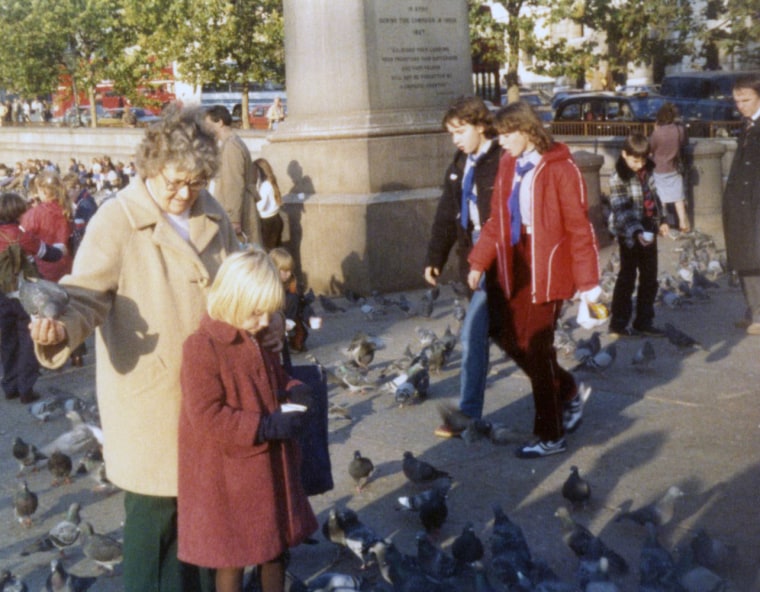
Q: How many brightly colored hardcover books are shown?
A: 0